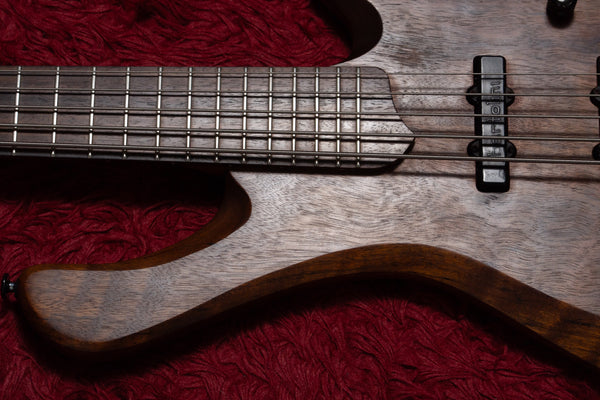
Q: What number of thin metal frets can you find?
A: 13